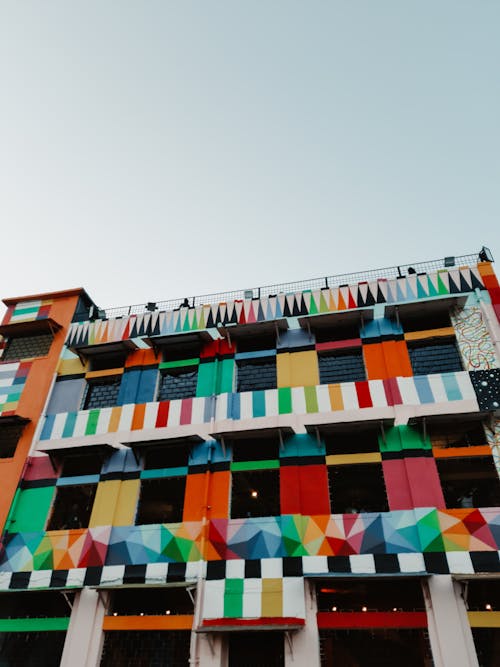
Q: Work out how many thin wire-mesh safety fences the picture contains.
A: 1